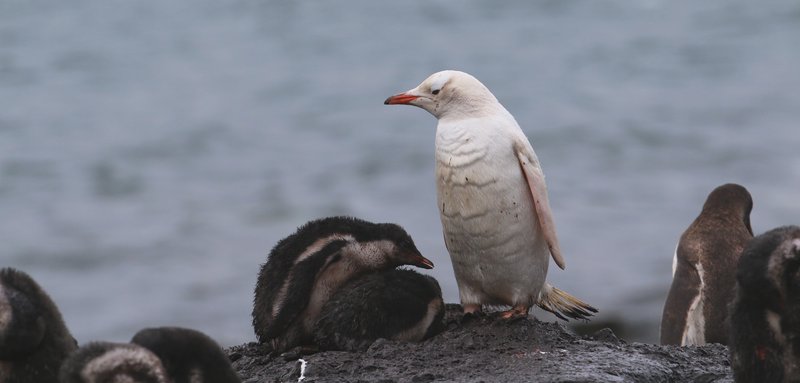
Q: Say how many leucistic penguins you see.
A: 1